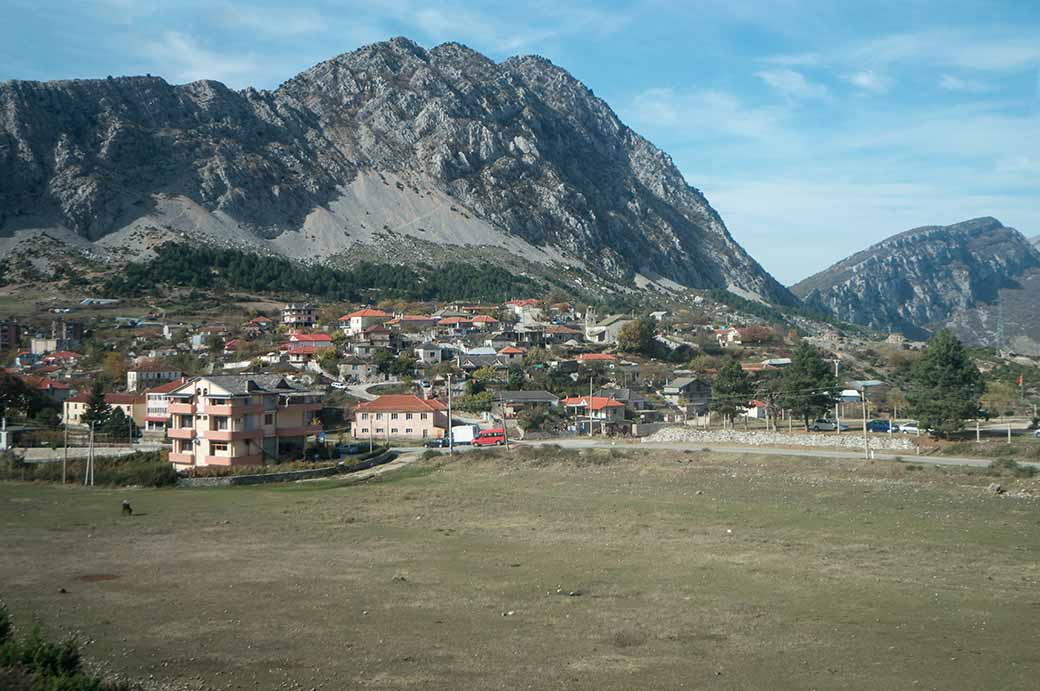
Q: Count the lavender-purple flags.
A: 0